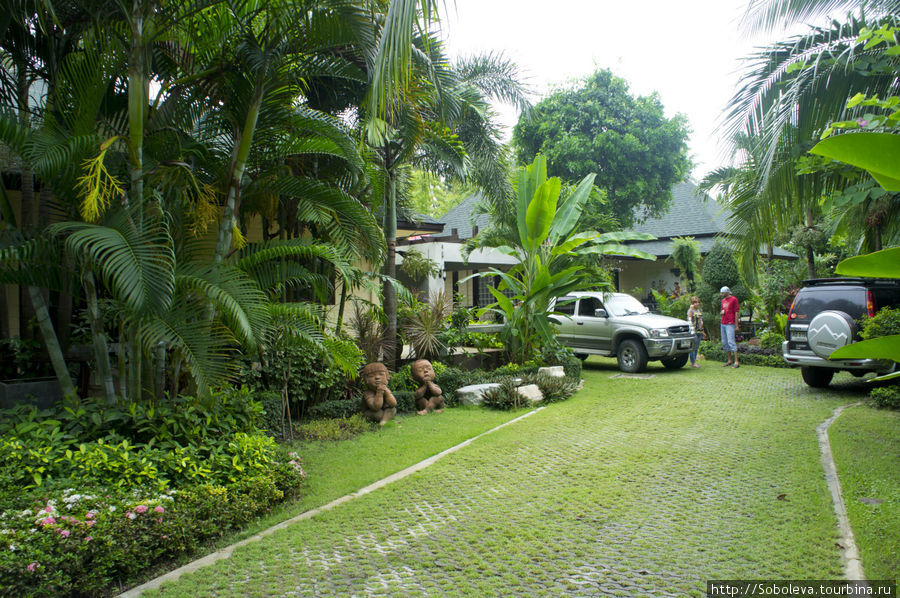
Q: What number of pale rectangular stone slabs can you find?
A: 3